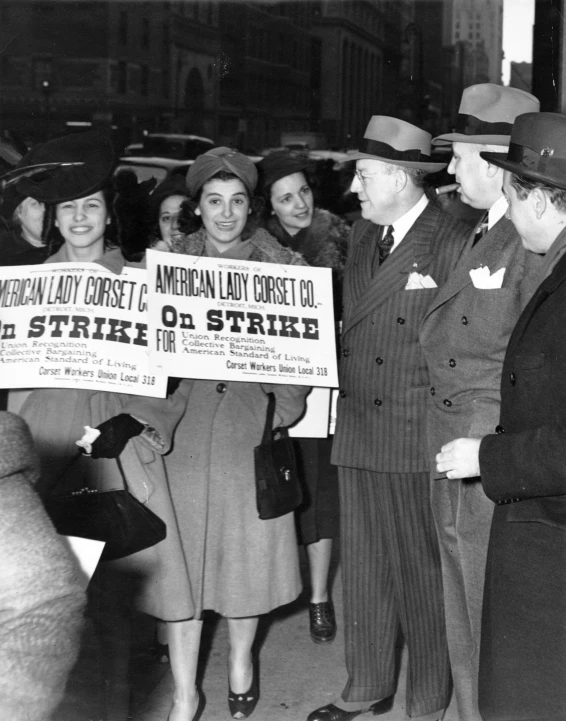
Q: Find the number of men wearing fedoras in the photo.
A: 3